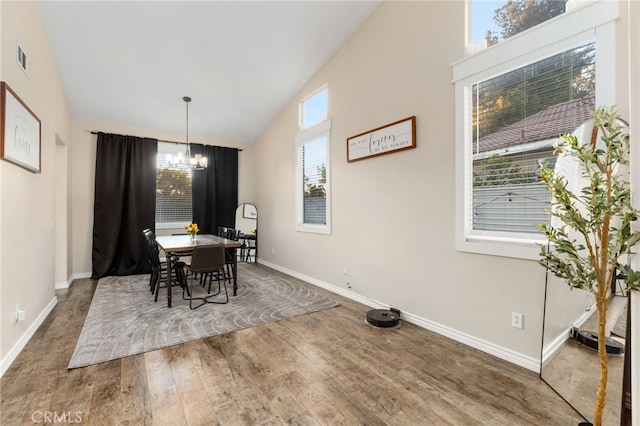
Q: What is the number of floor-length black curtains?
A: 2